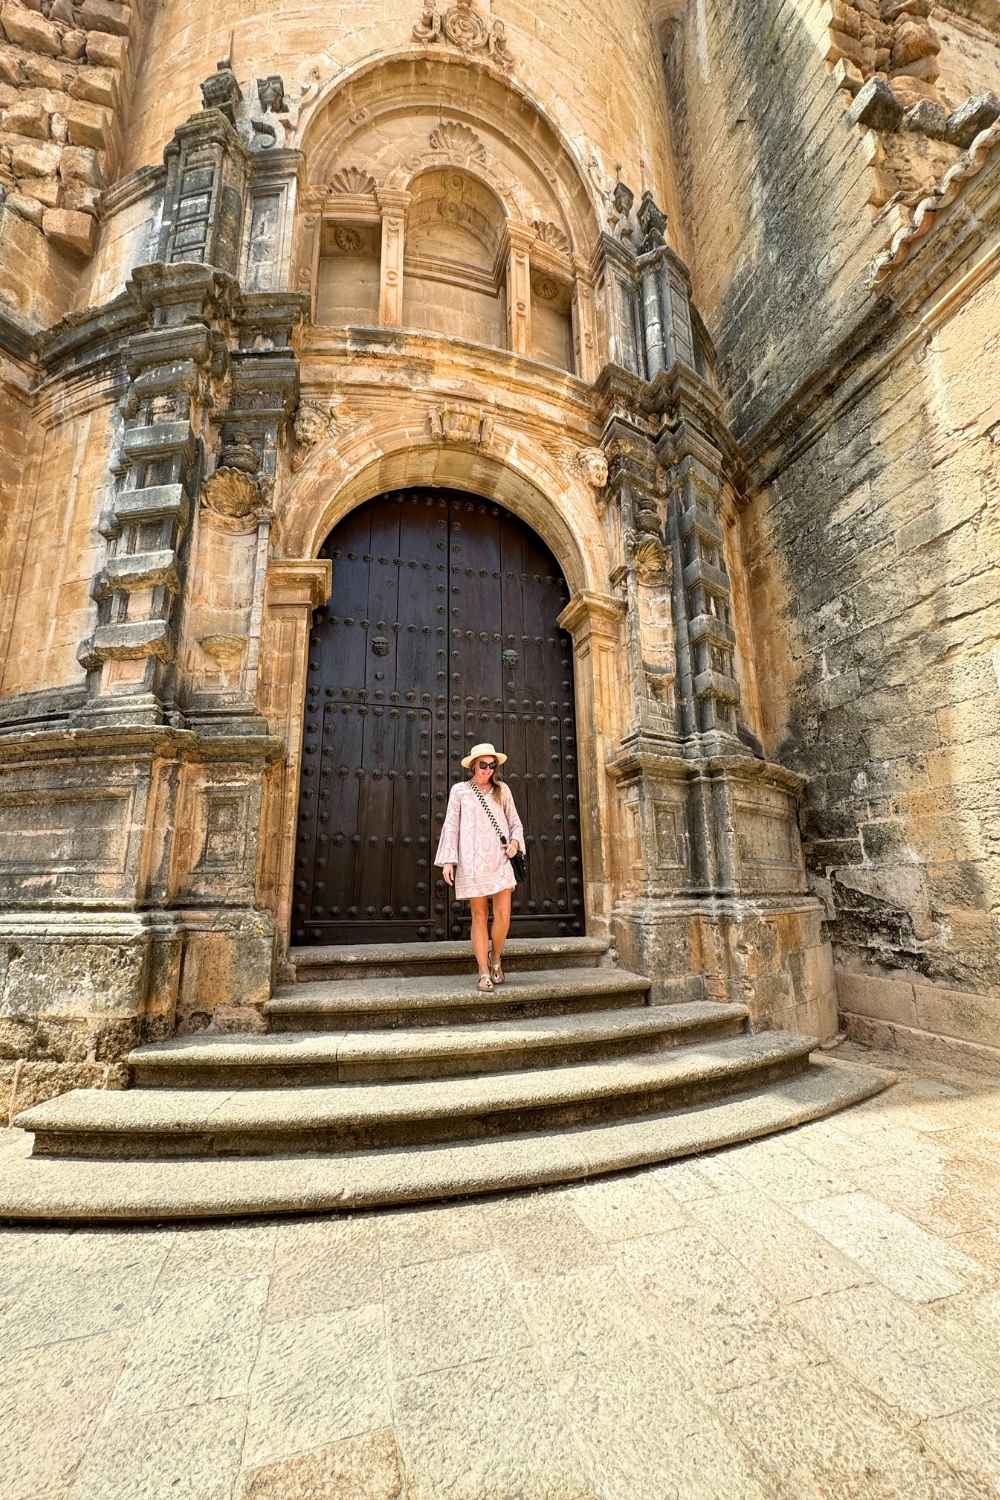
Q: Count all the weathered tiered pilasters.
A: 2